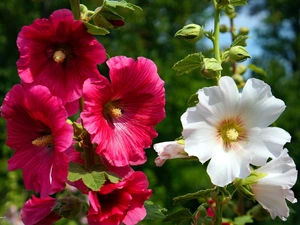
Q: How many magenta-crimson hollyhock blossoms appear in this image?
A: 5